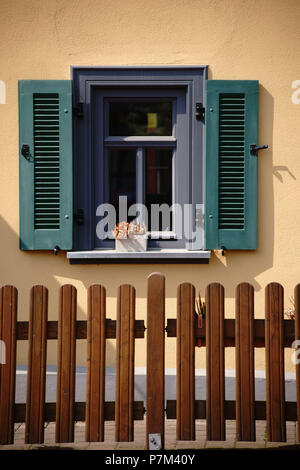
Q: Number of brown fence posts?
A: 11